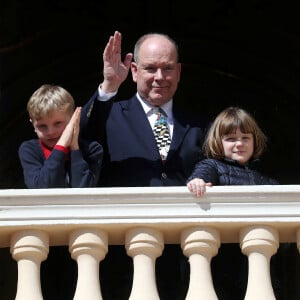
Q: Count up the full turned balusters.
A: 5